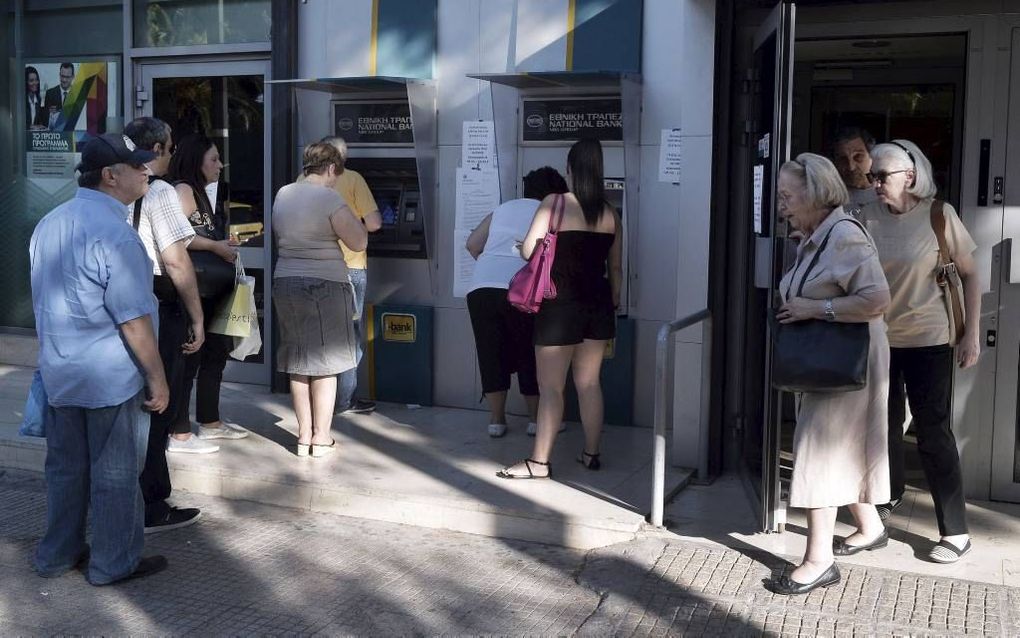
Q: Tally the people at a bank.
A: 10